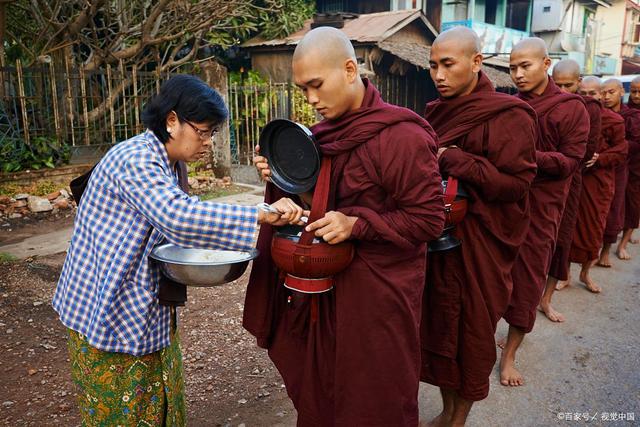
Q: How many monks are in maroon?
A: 7